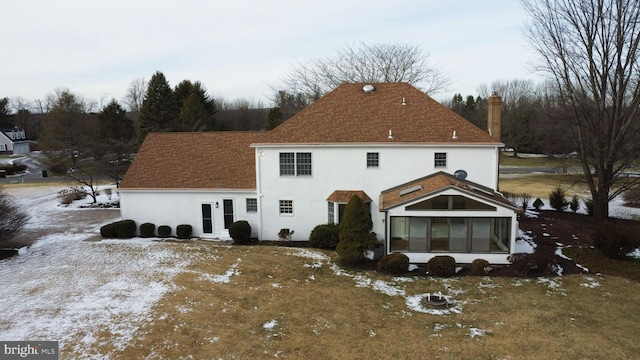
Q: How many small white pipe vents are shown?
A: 3